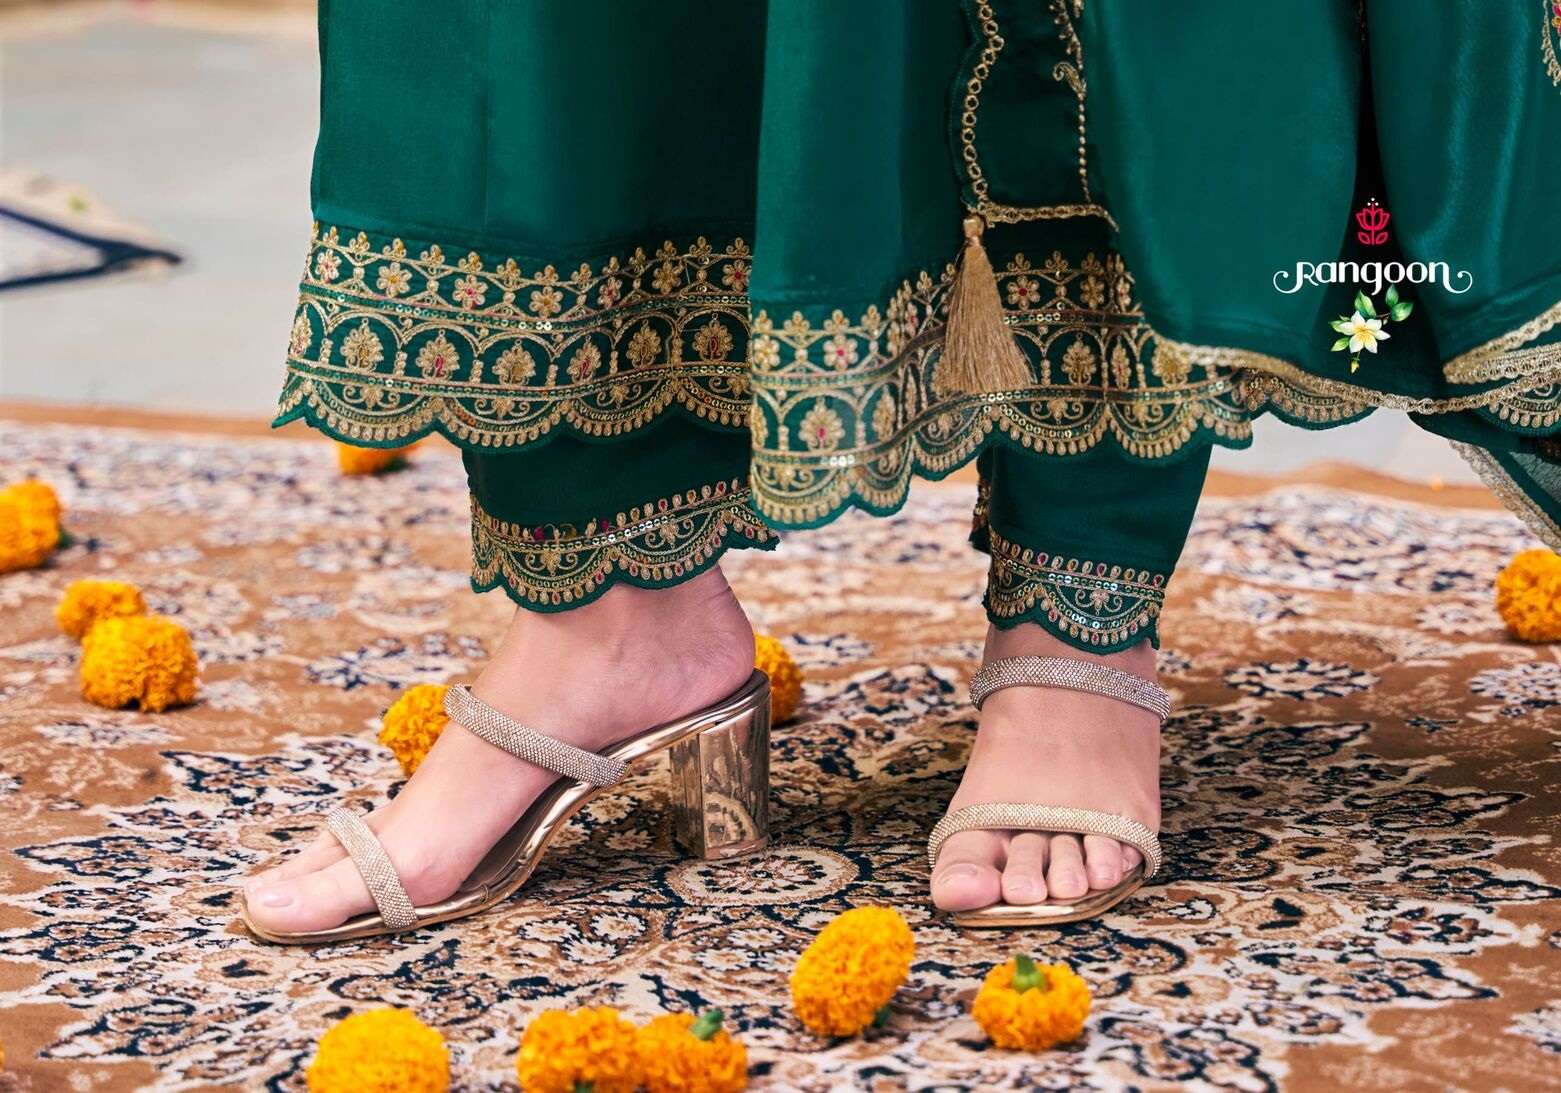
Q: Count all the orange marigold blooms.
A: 12